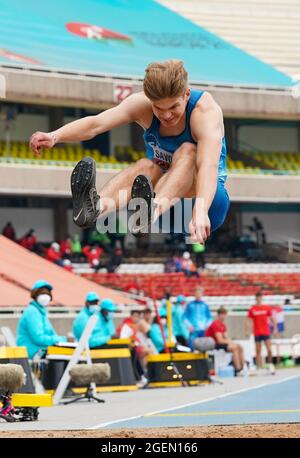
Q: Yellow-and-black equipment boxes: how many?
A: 3